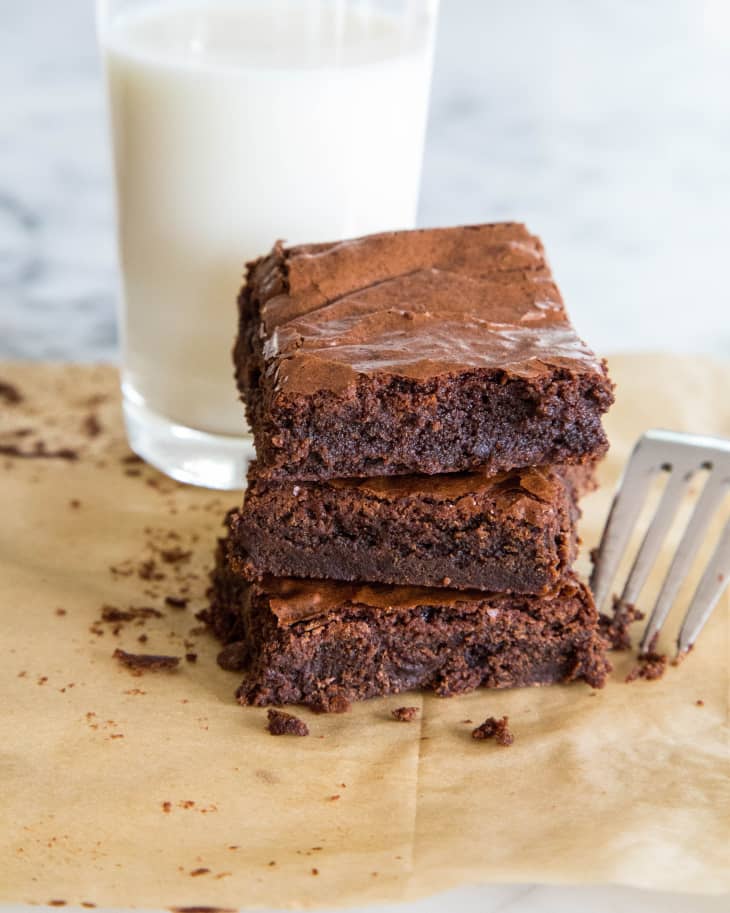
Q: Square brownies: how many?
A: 3